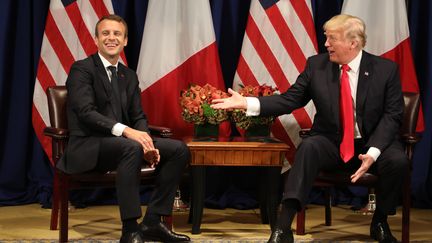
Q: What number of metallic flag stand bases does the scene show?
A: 2